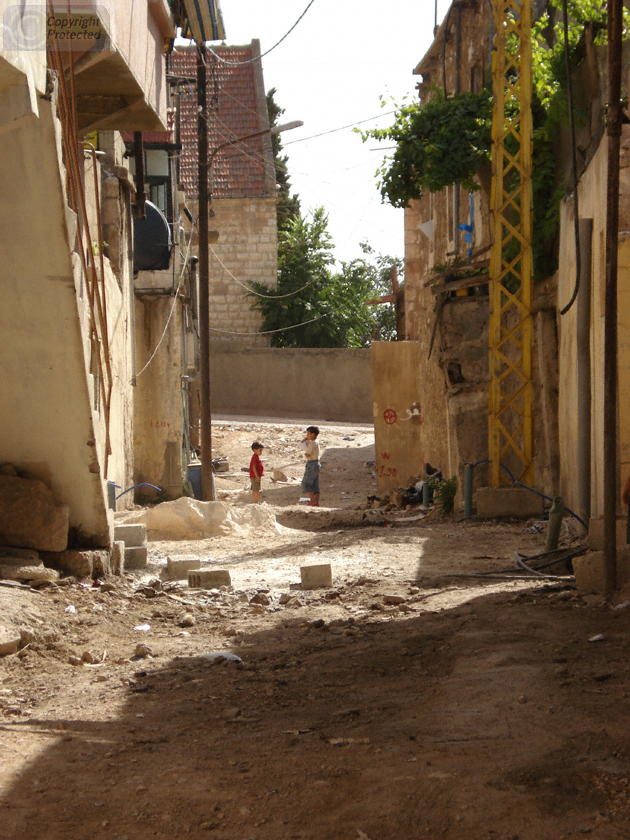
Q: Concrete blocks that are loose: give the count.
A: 3